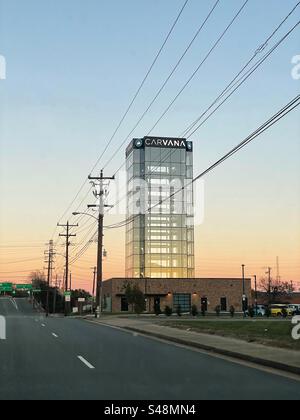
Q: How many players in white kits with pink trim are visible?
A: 0